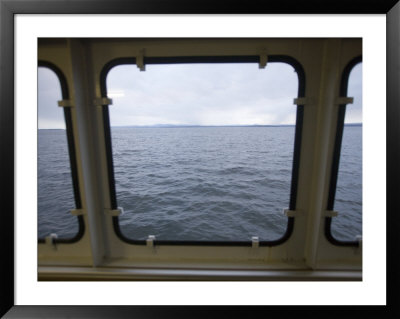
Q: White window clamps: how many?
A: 14